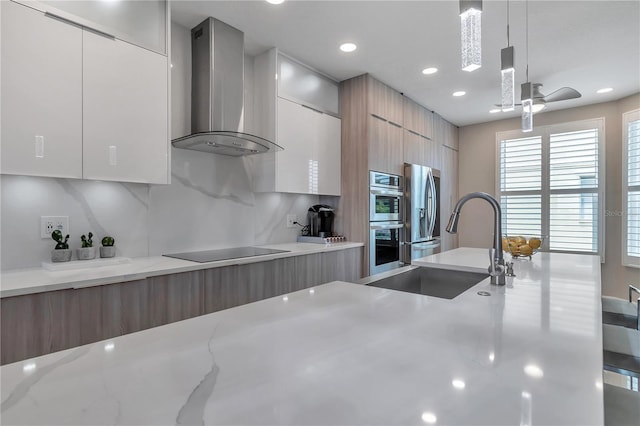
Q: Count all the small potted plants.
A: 3